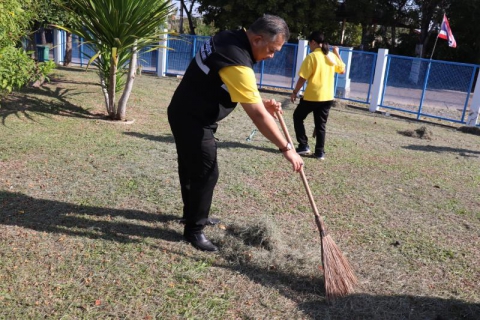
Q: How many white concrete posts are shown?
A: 5